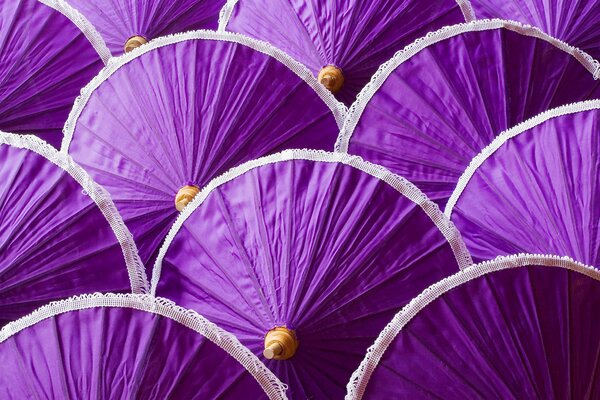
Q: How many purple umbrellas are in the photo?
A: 11